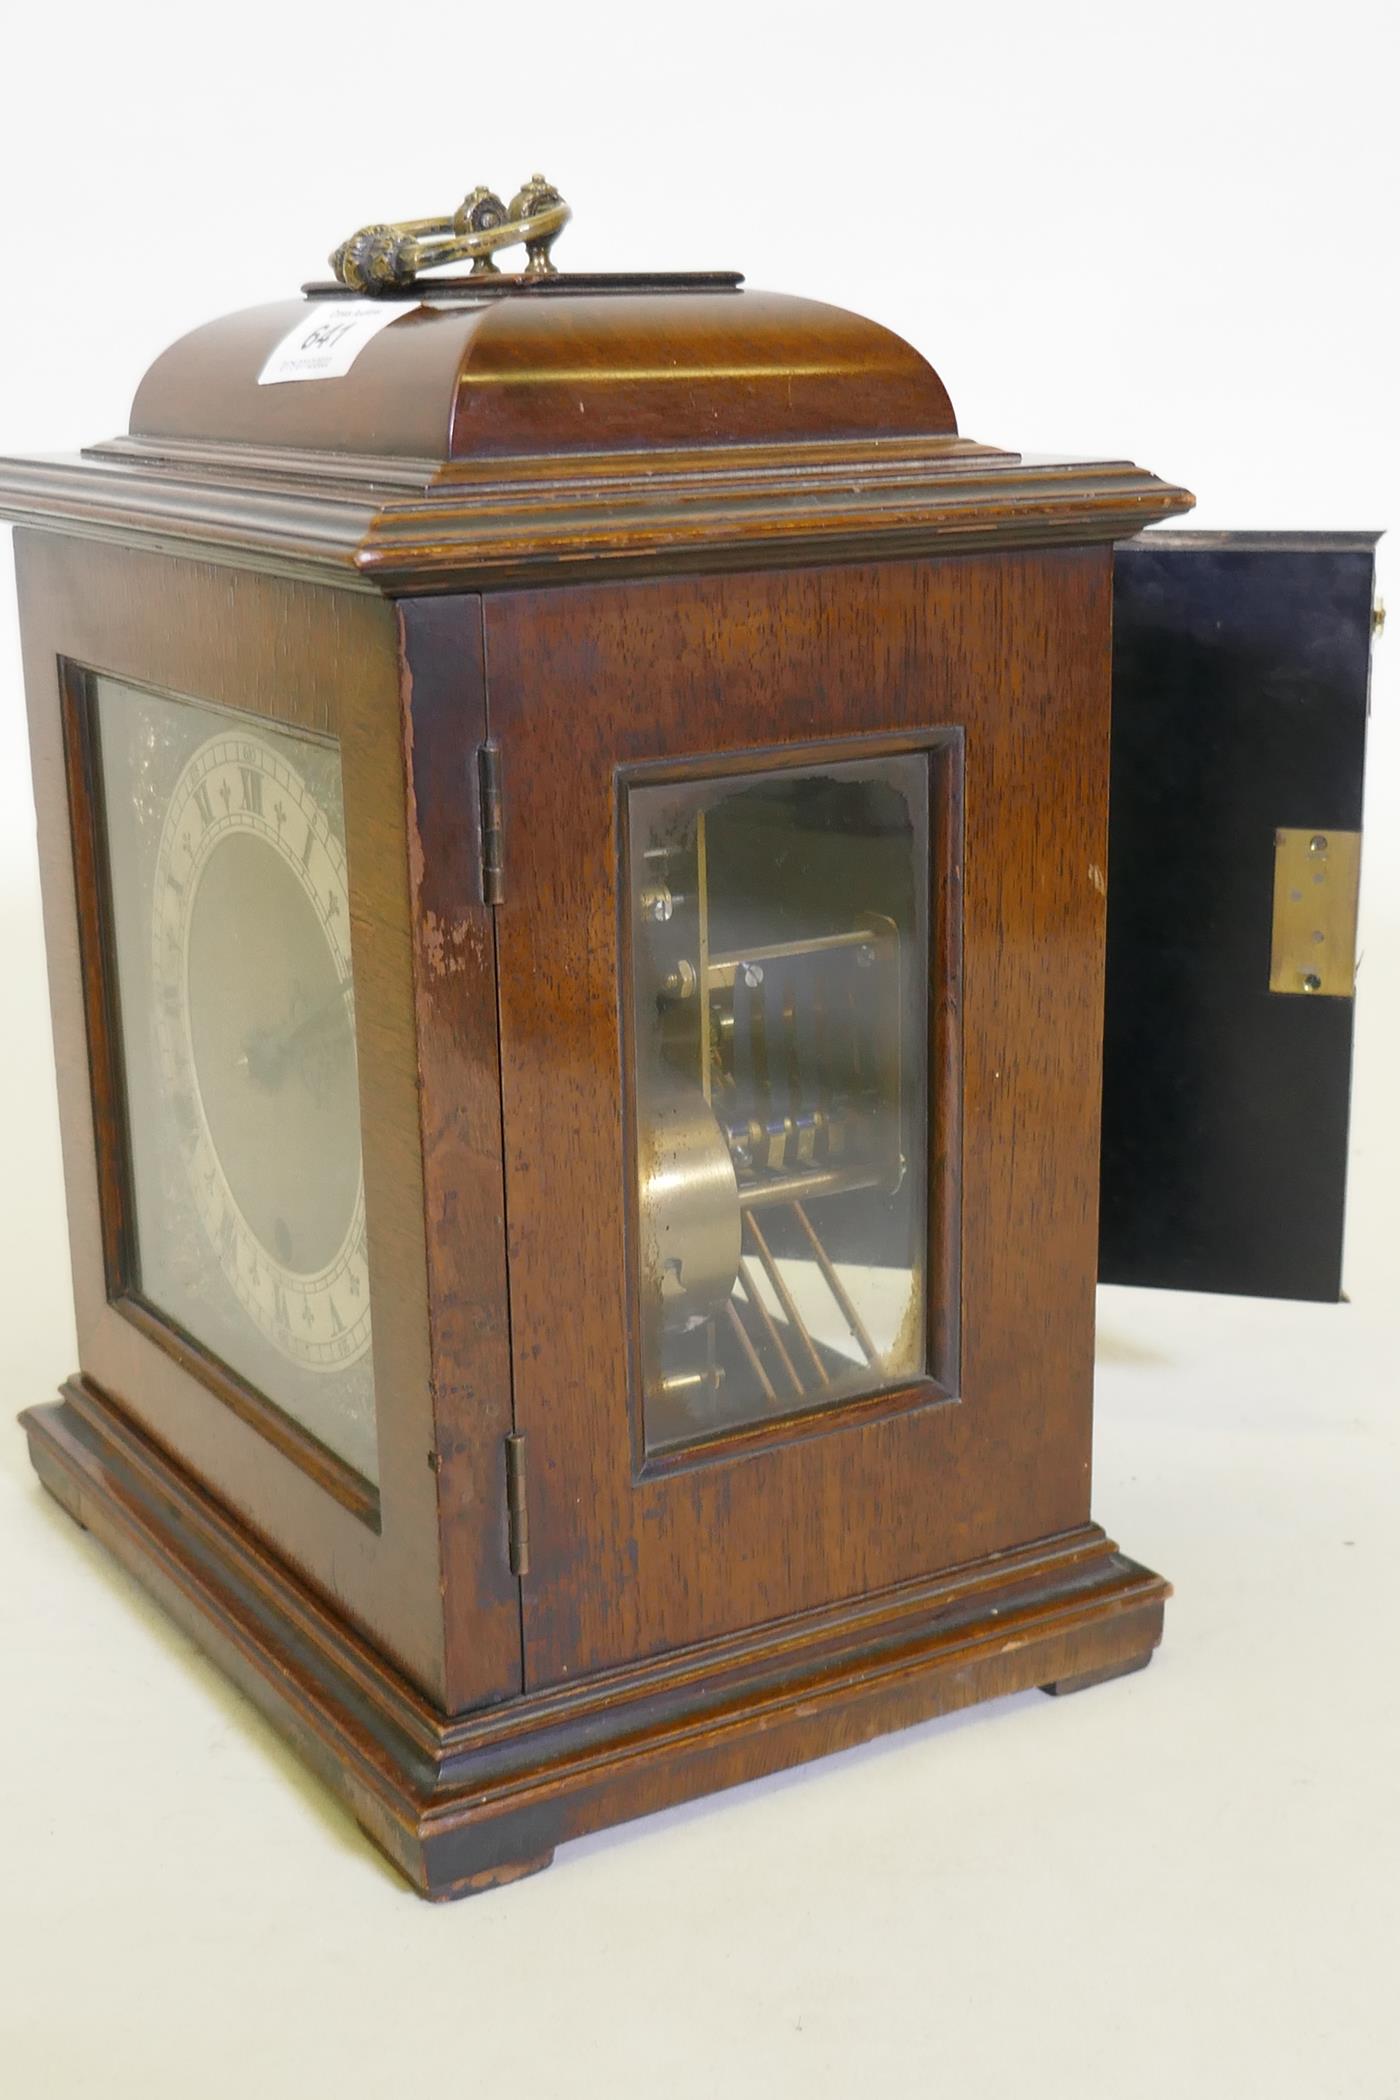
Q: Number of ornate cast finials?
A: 2